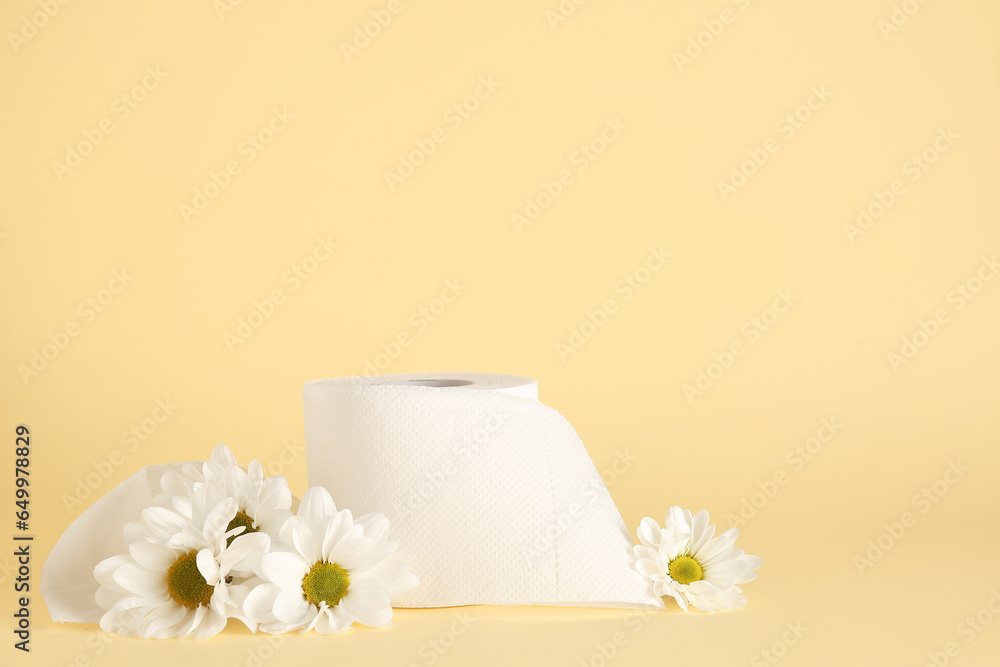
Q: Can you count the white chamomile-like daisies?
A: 4